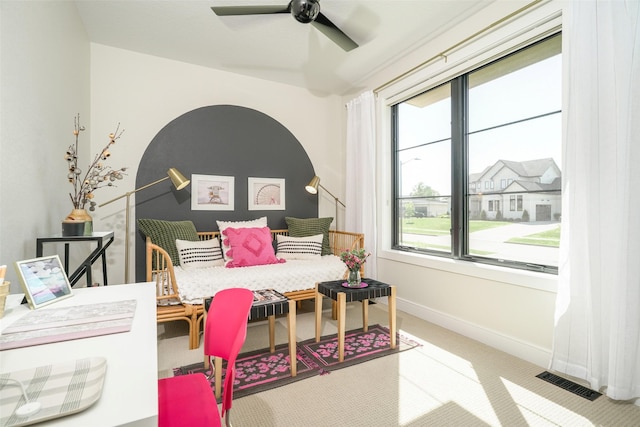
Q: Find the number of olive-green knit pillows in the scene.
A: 2